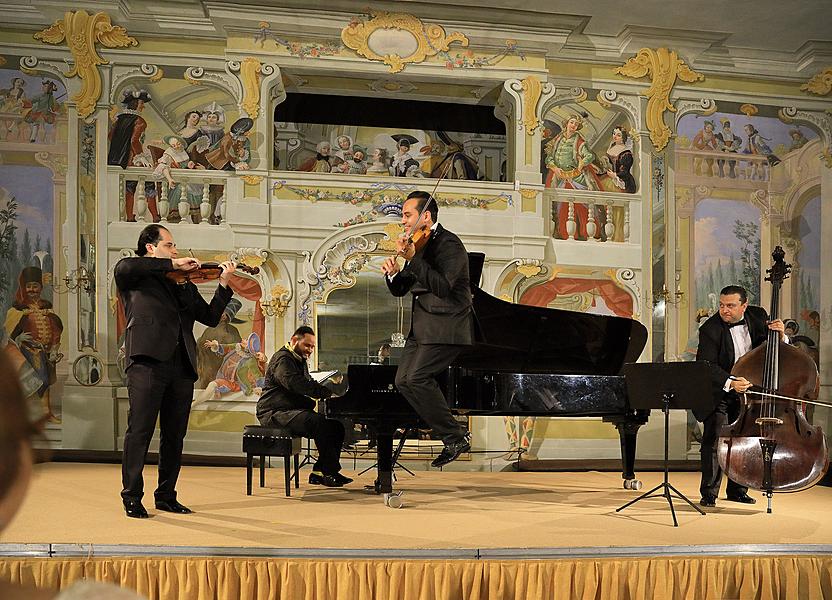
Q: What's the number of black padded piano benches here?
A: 1